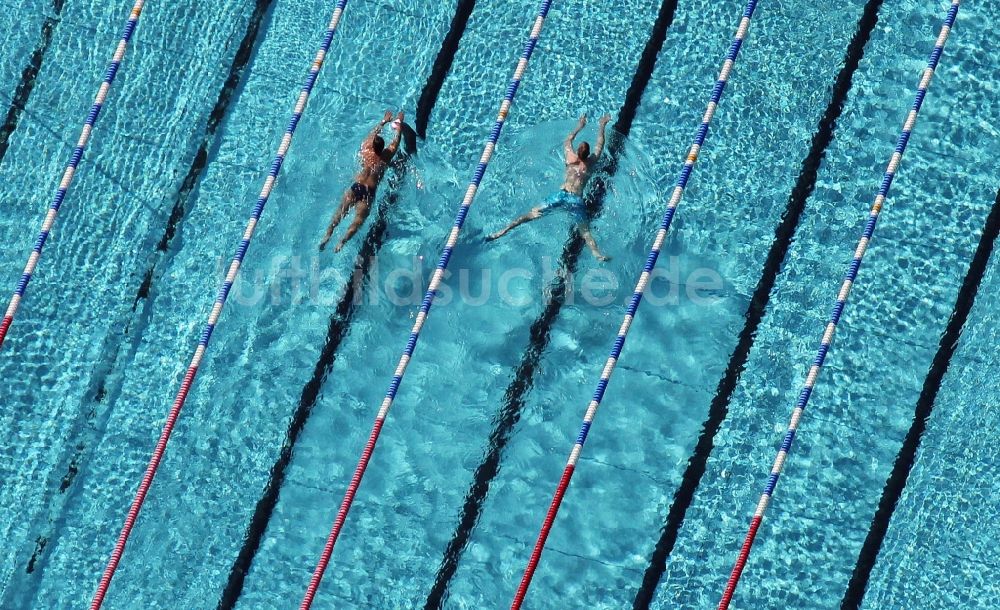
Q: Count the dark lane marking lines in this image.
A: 6